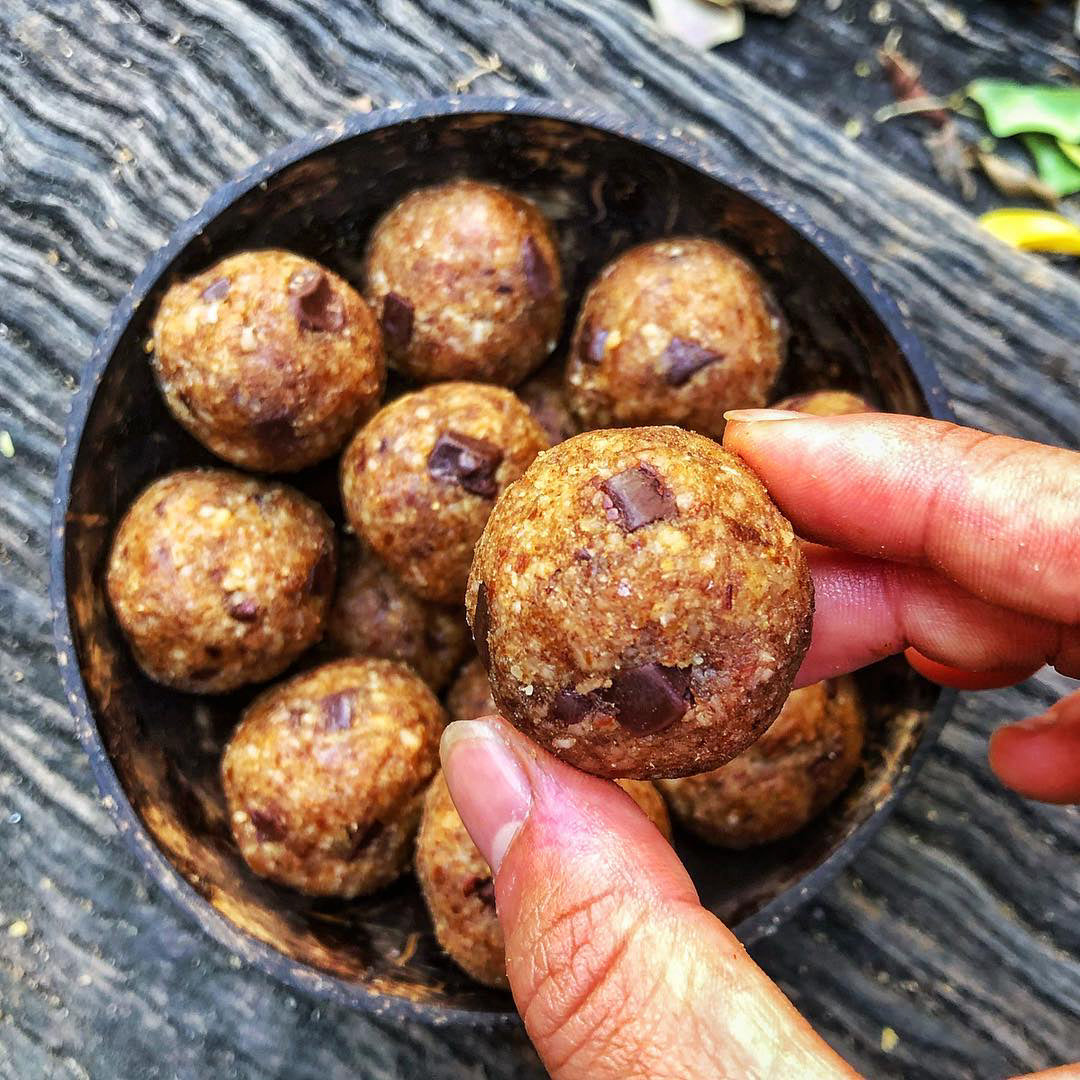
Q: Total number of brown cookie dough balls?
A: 13